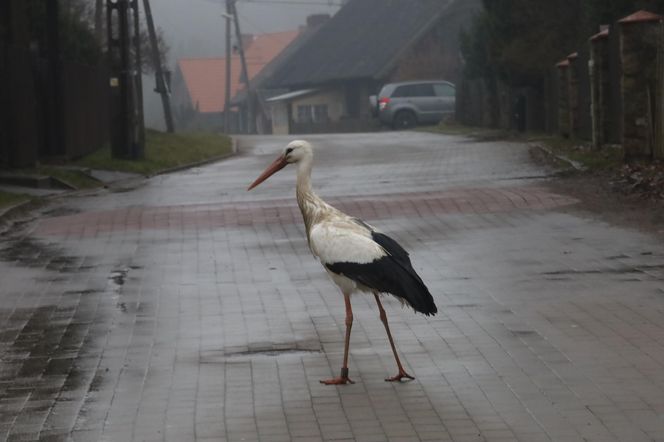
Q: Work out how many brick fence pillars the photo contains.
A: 4